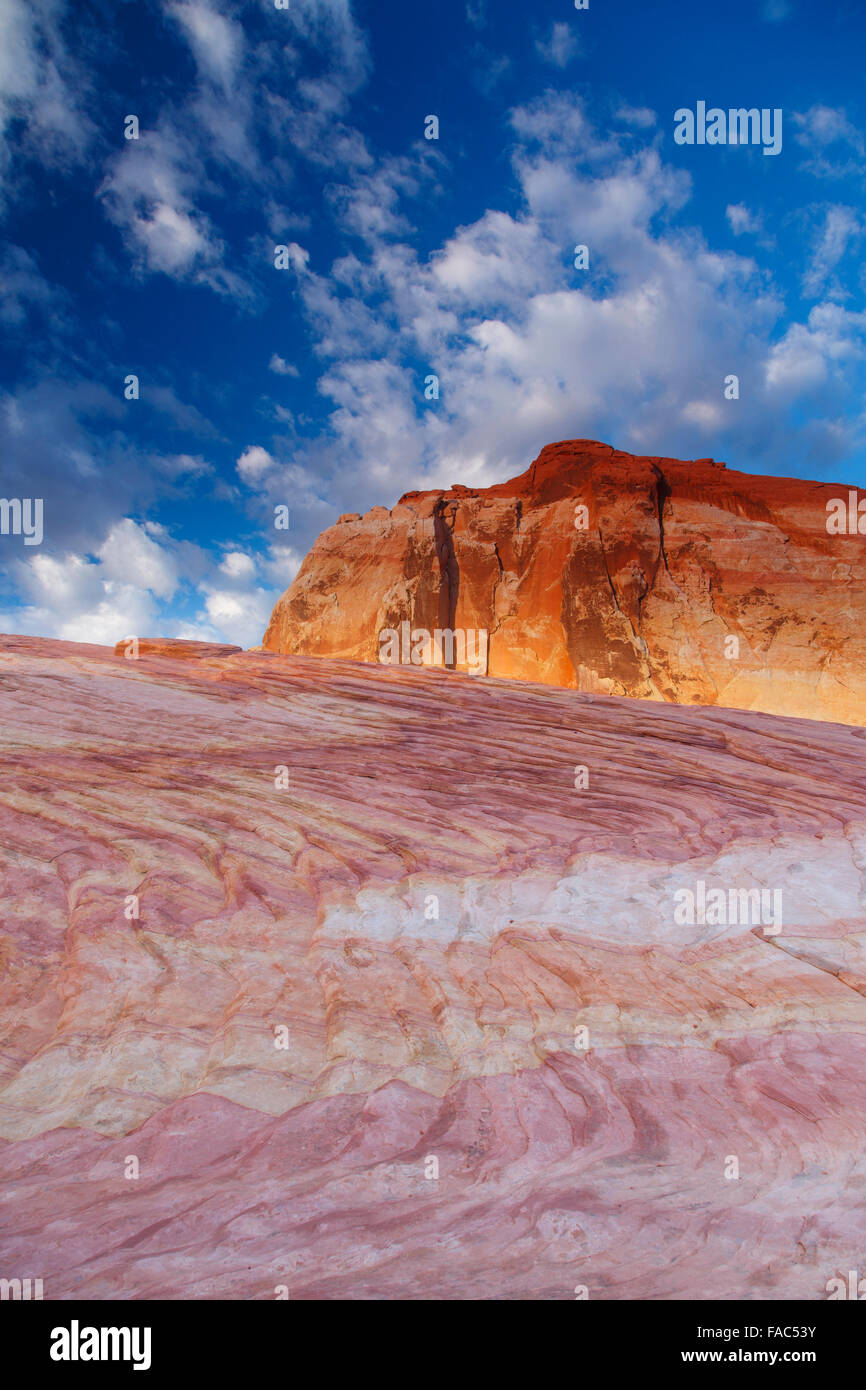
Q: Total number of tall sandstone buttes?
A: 1